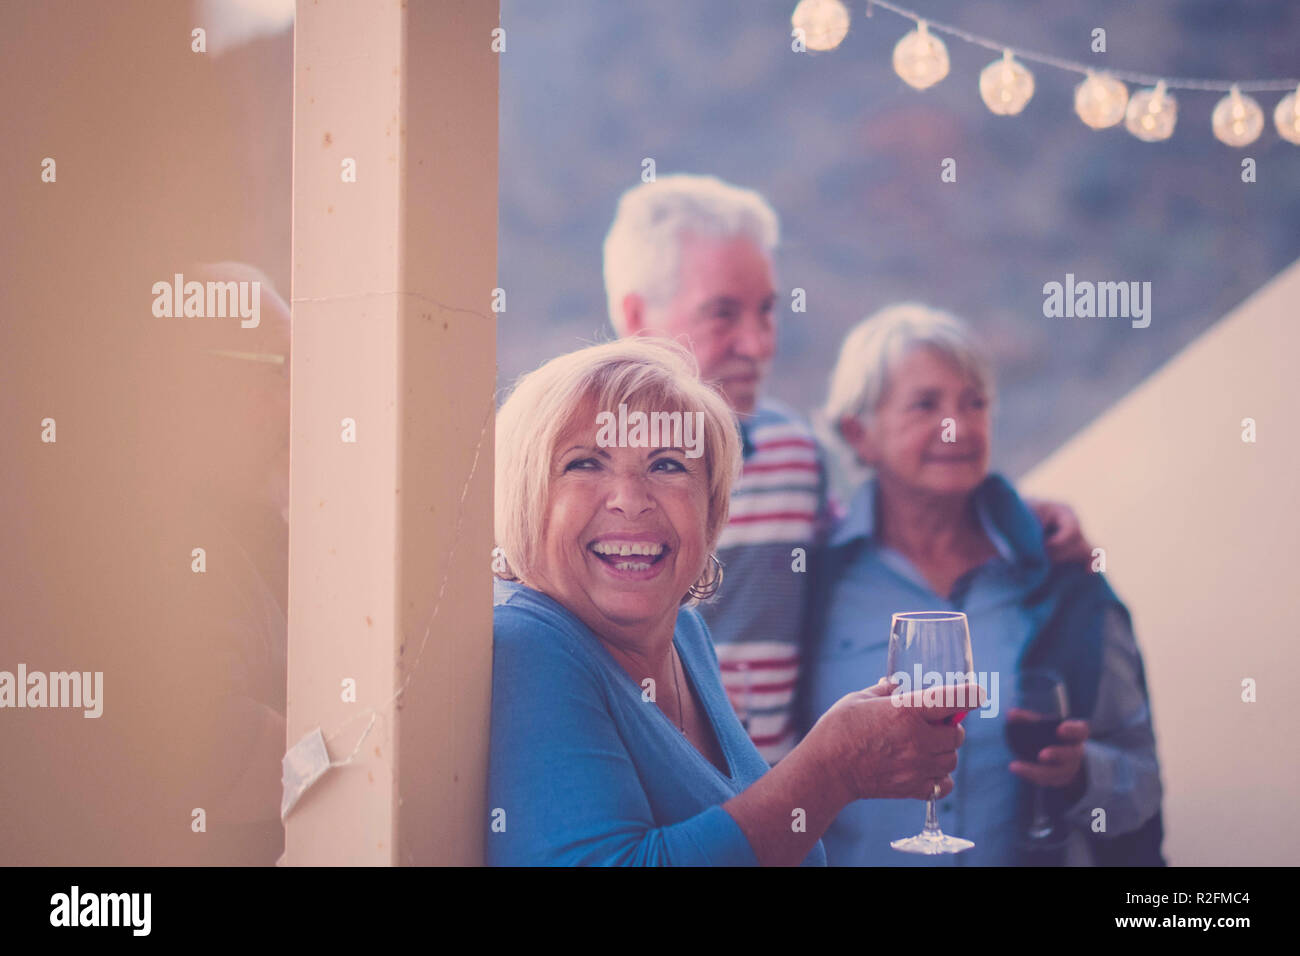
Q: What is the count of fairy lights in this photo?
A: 7